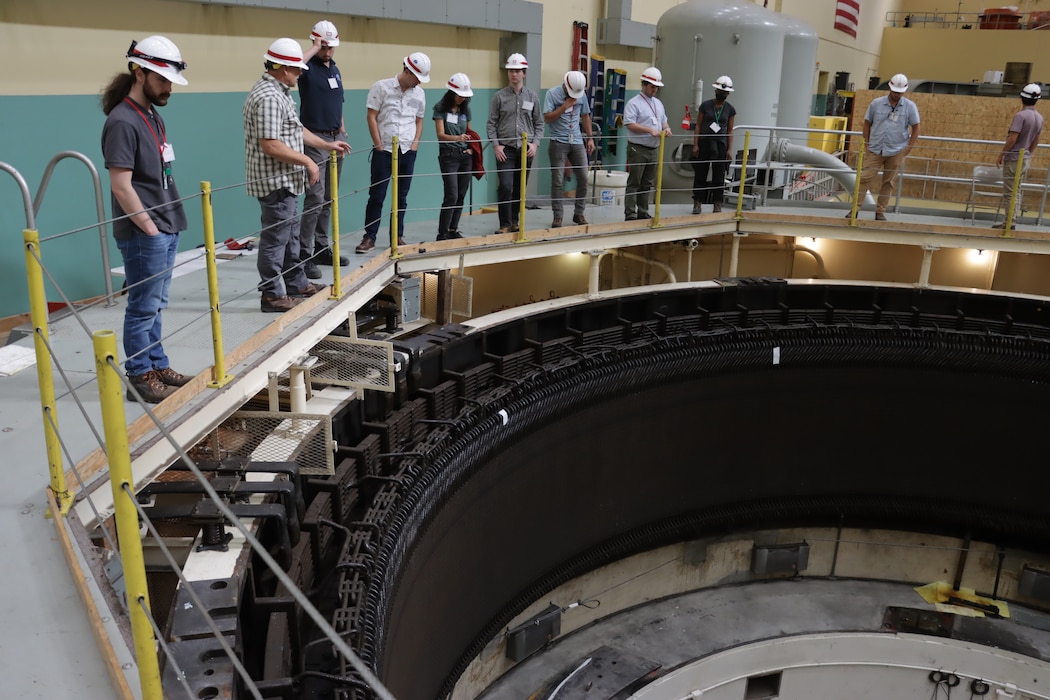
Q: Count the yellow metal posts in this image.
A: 10